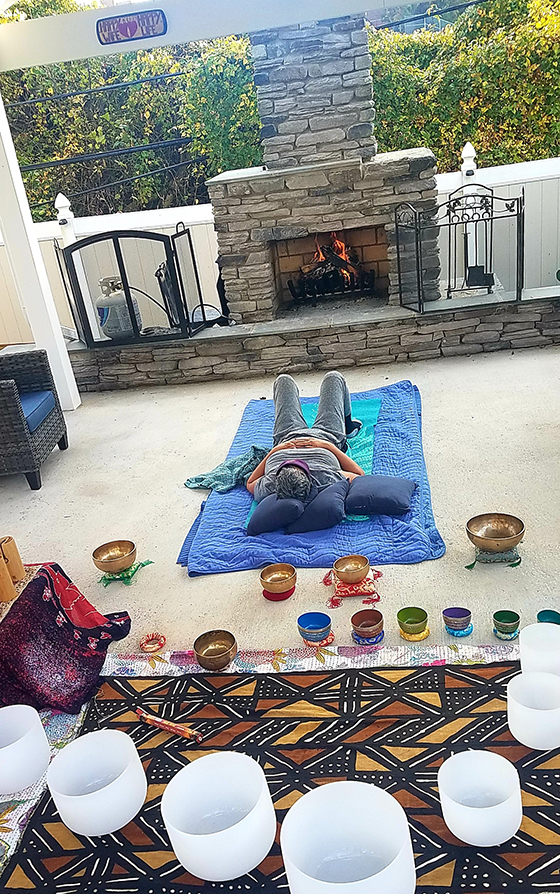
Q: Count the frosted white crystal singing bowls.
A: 7